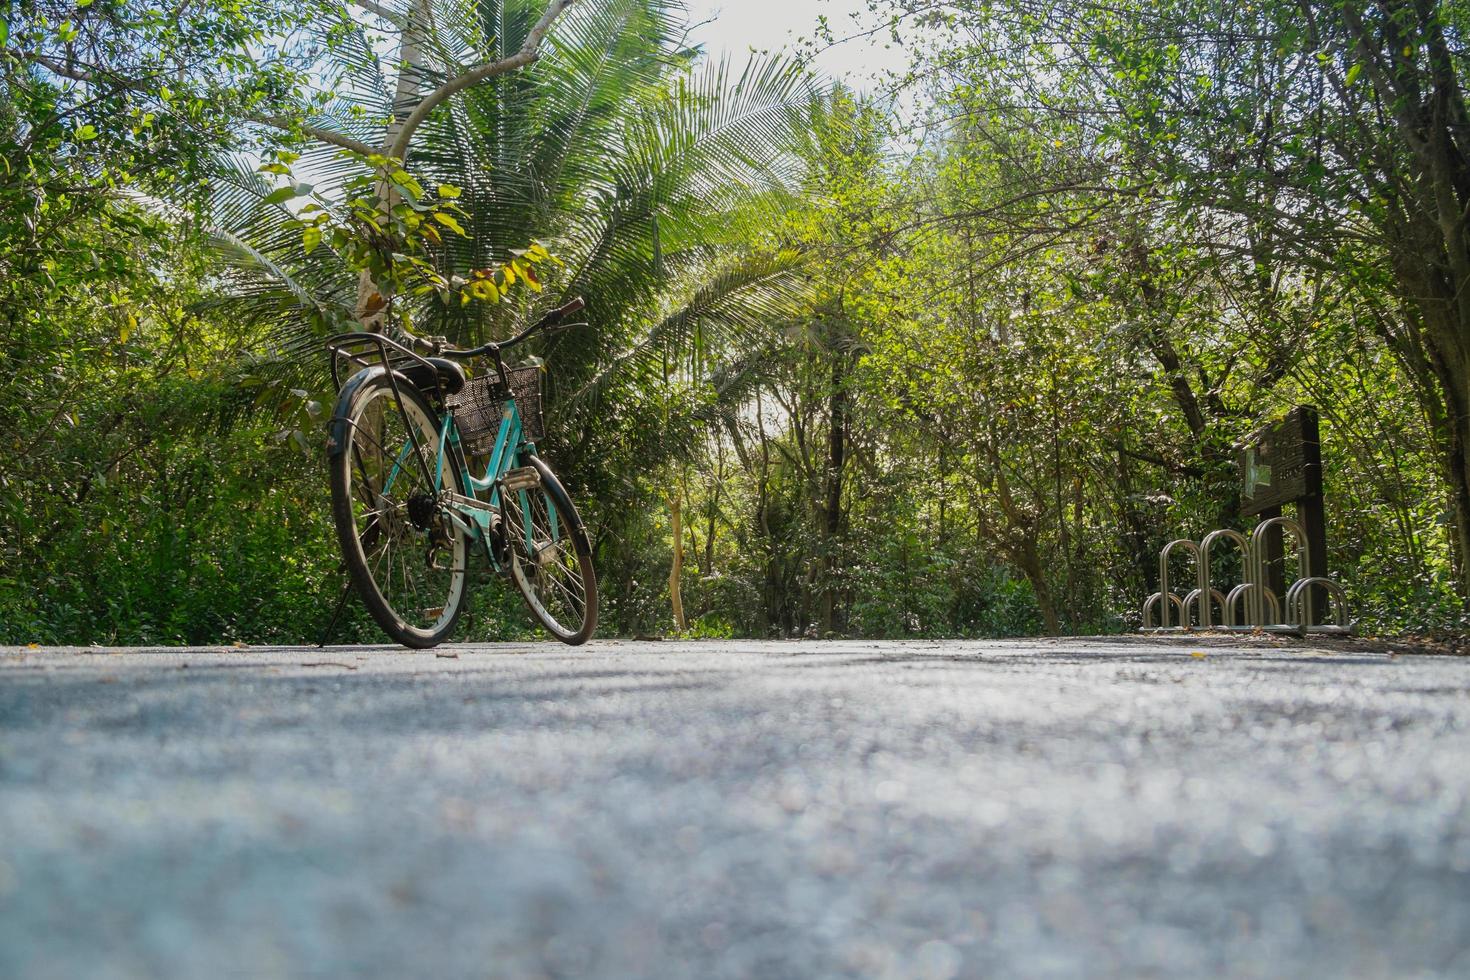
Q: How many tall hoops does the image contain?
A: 3